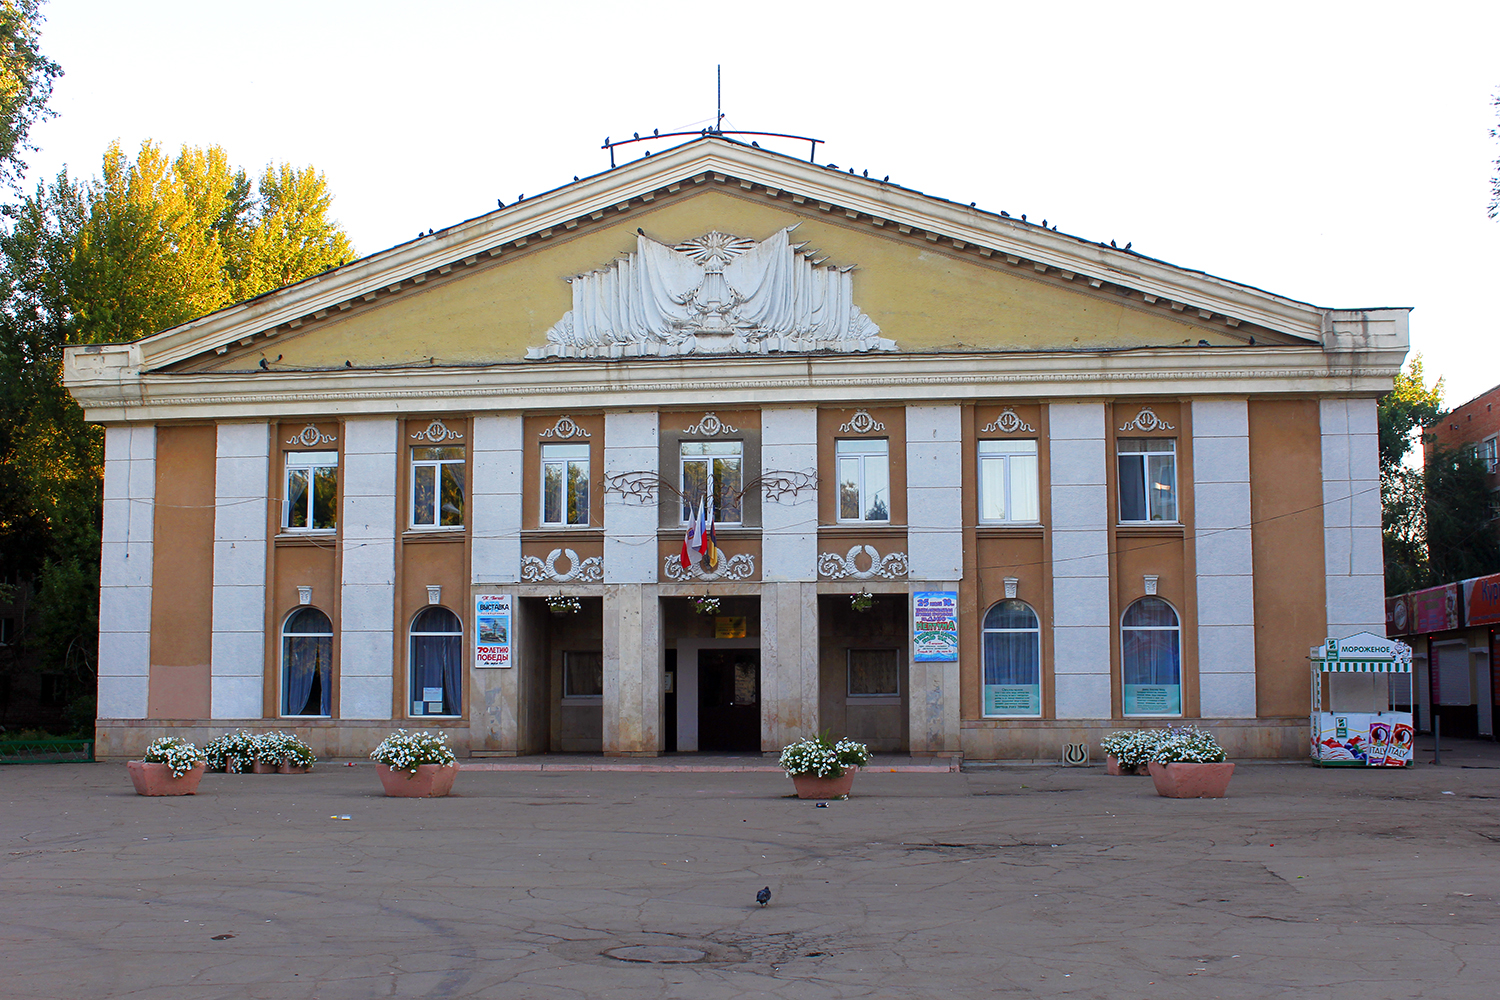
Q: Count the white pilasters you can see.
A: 10